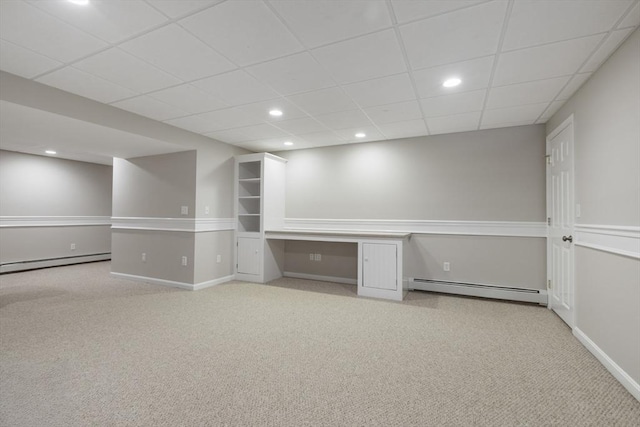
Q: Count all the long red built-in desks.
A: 0